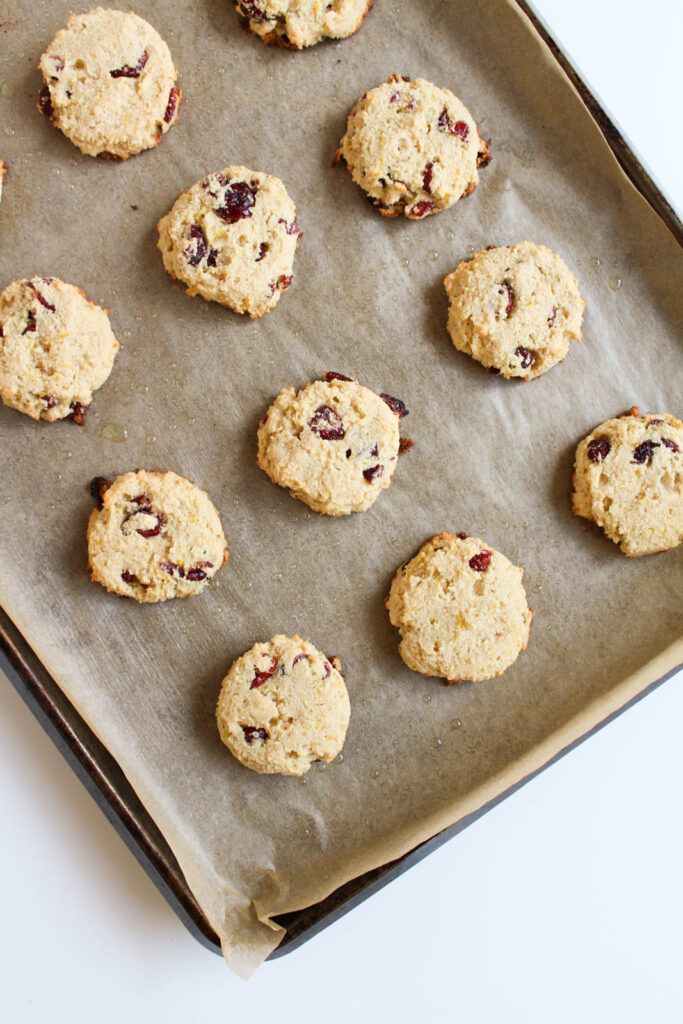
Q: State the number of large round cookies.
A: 11